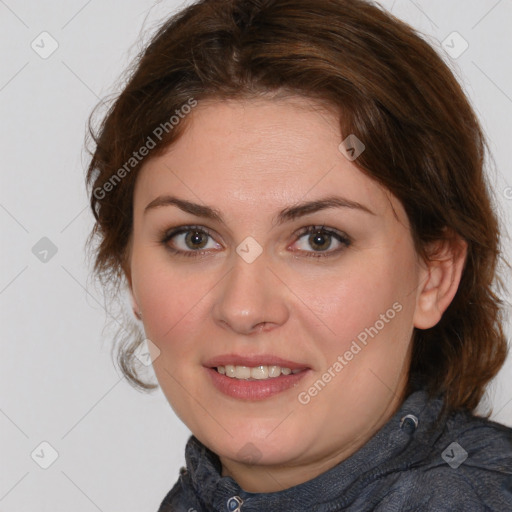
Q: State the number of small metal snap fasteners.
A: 2